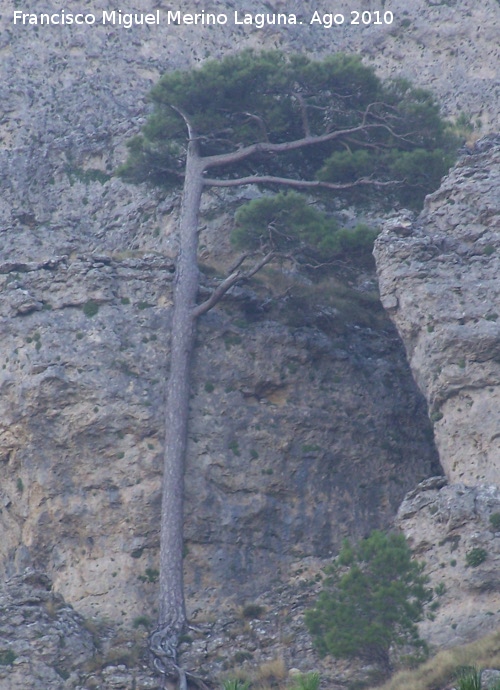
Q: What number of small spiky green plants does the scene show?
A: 3